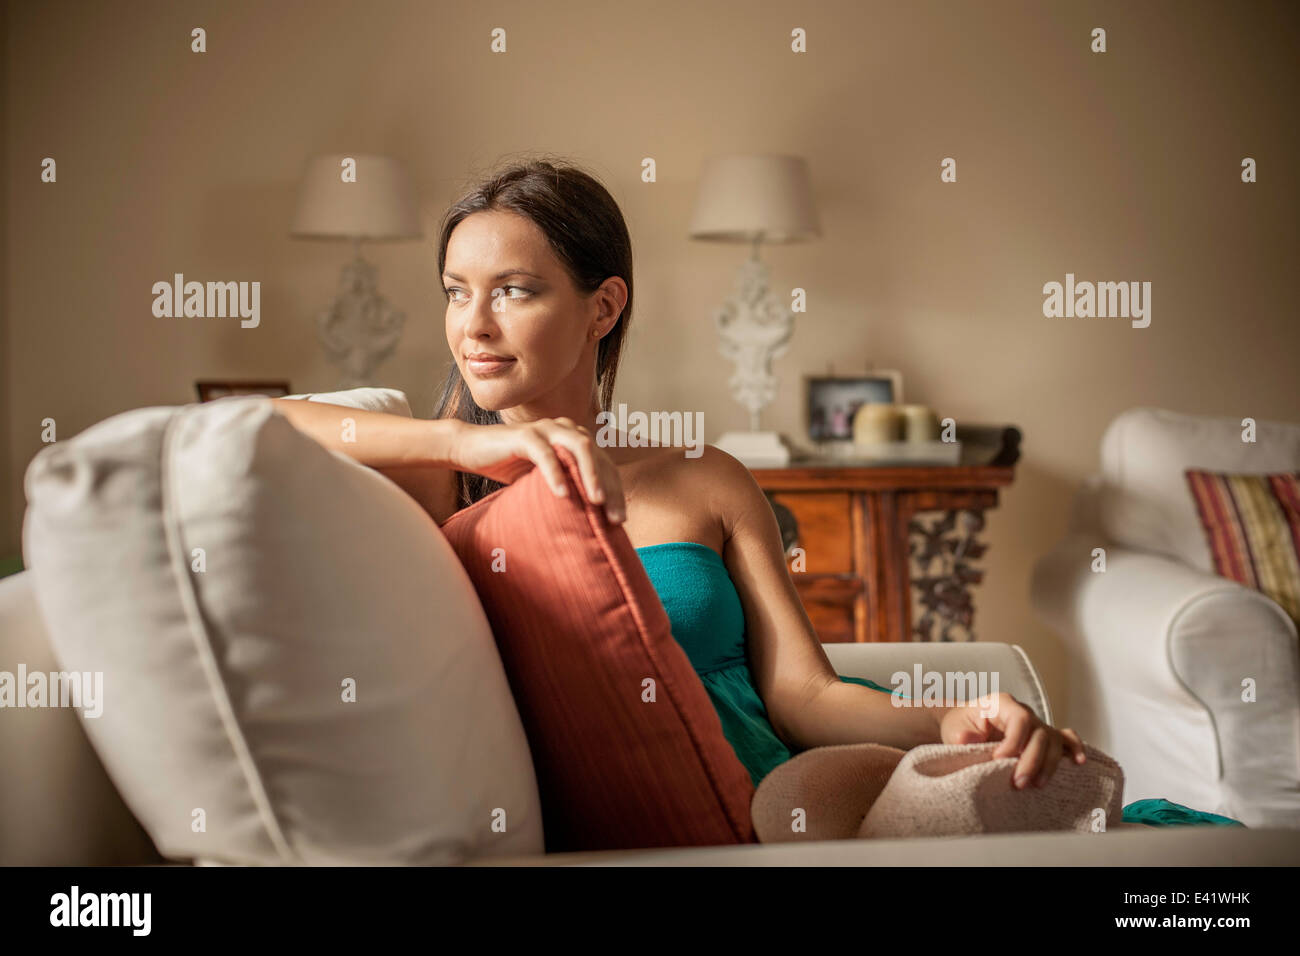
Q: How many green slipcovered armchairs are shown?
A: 0